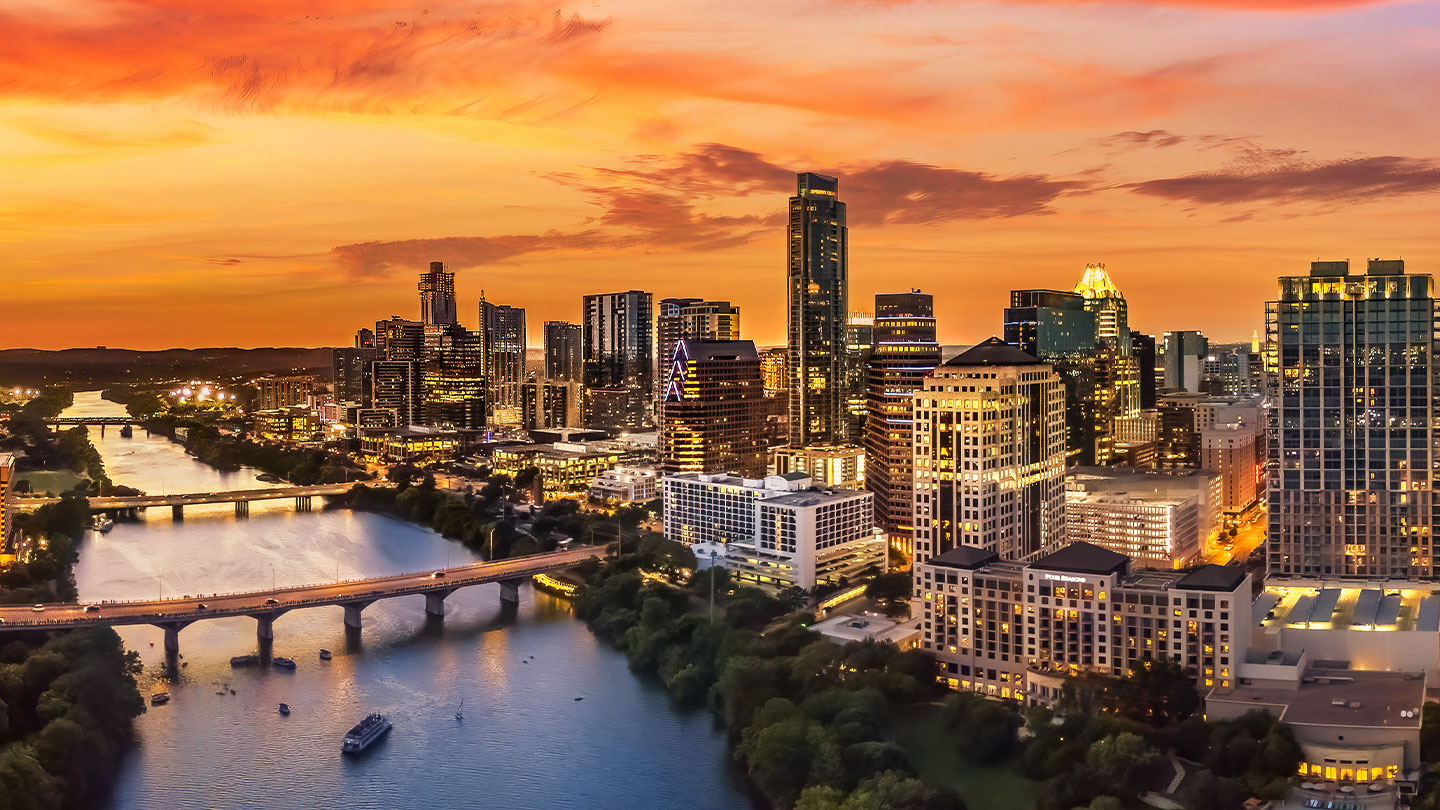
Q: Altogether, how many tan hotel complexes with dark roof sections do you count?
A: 1